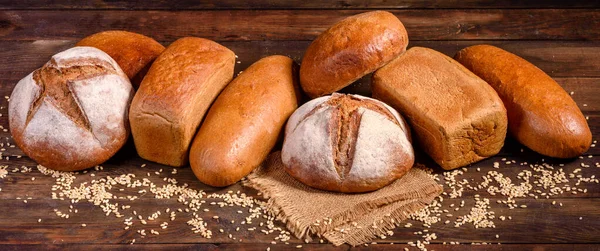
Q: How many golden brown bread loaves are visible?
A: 6